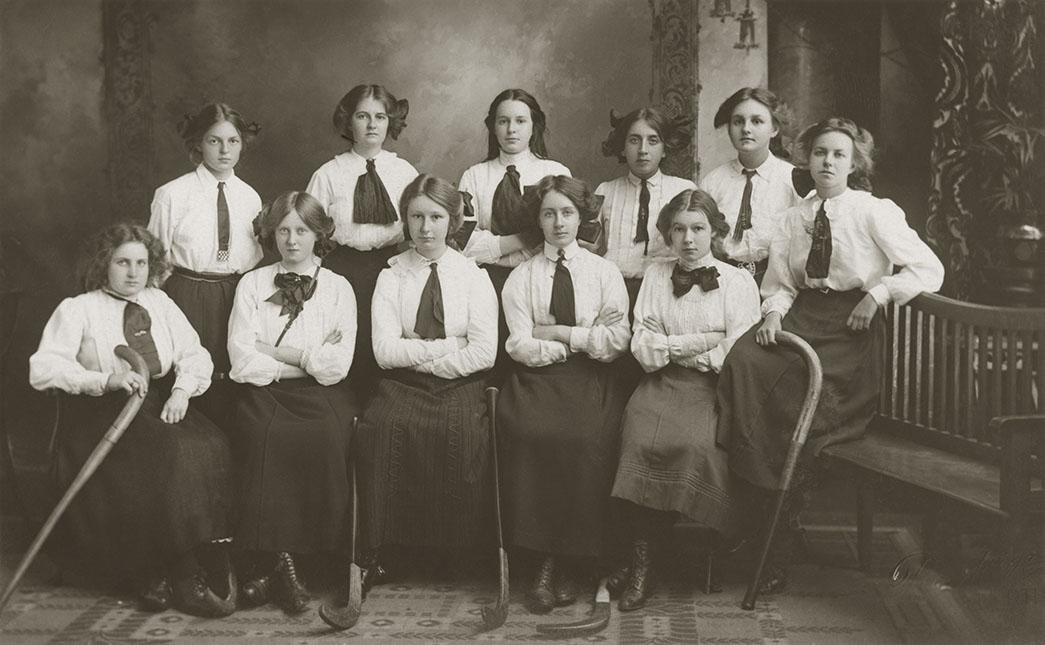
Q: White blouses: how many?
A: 11